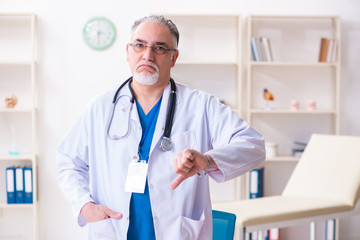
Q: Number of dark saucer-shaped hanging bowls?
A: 0